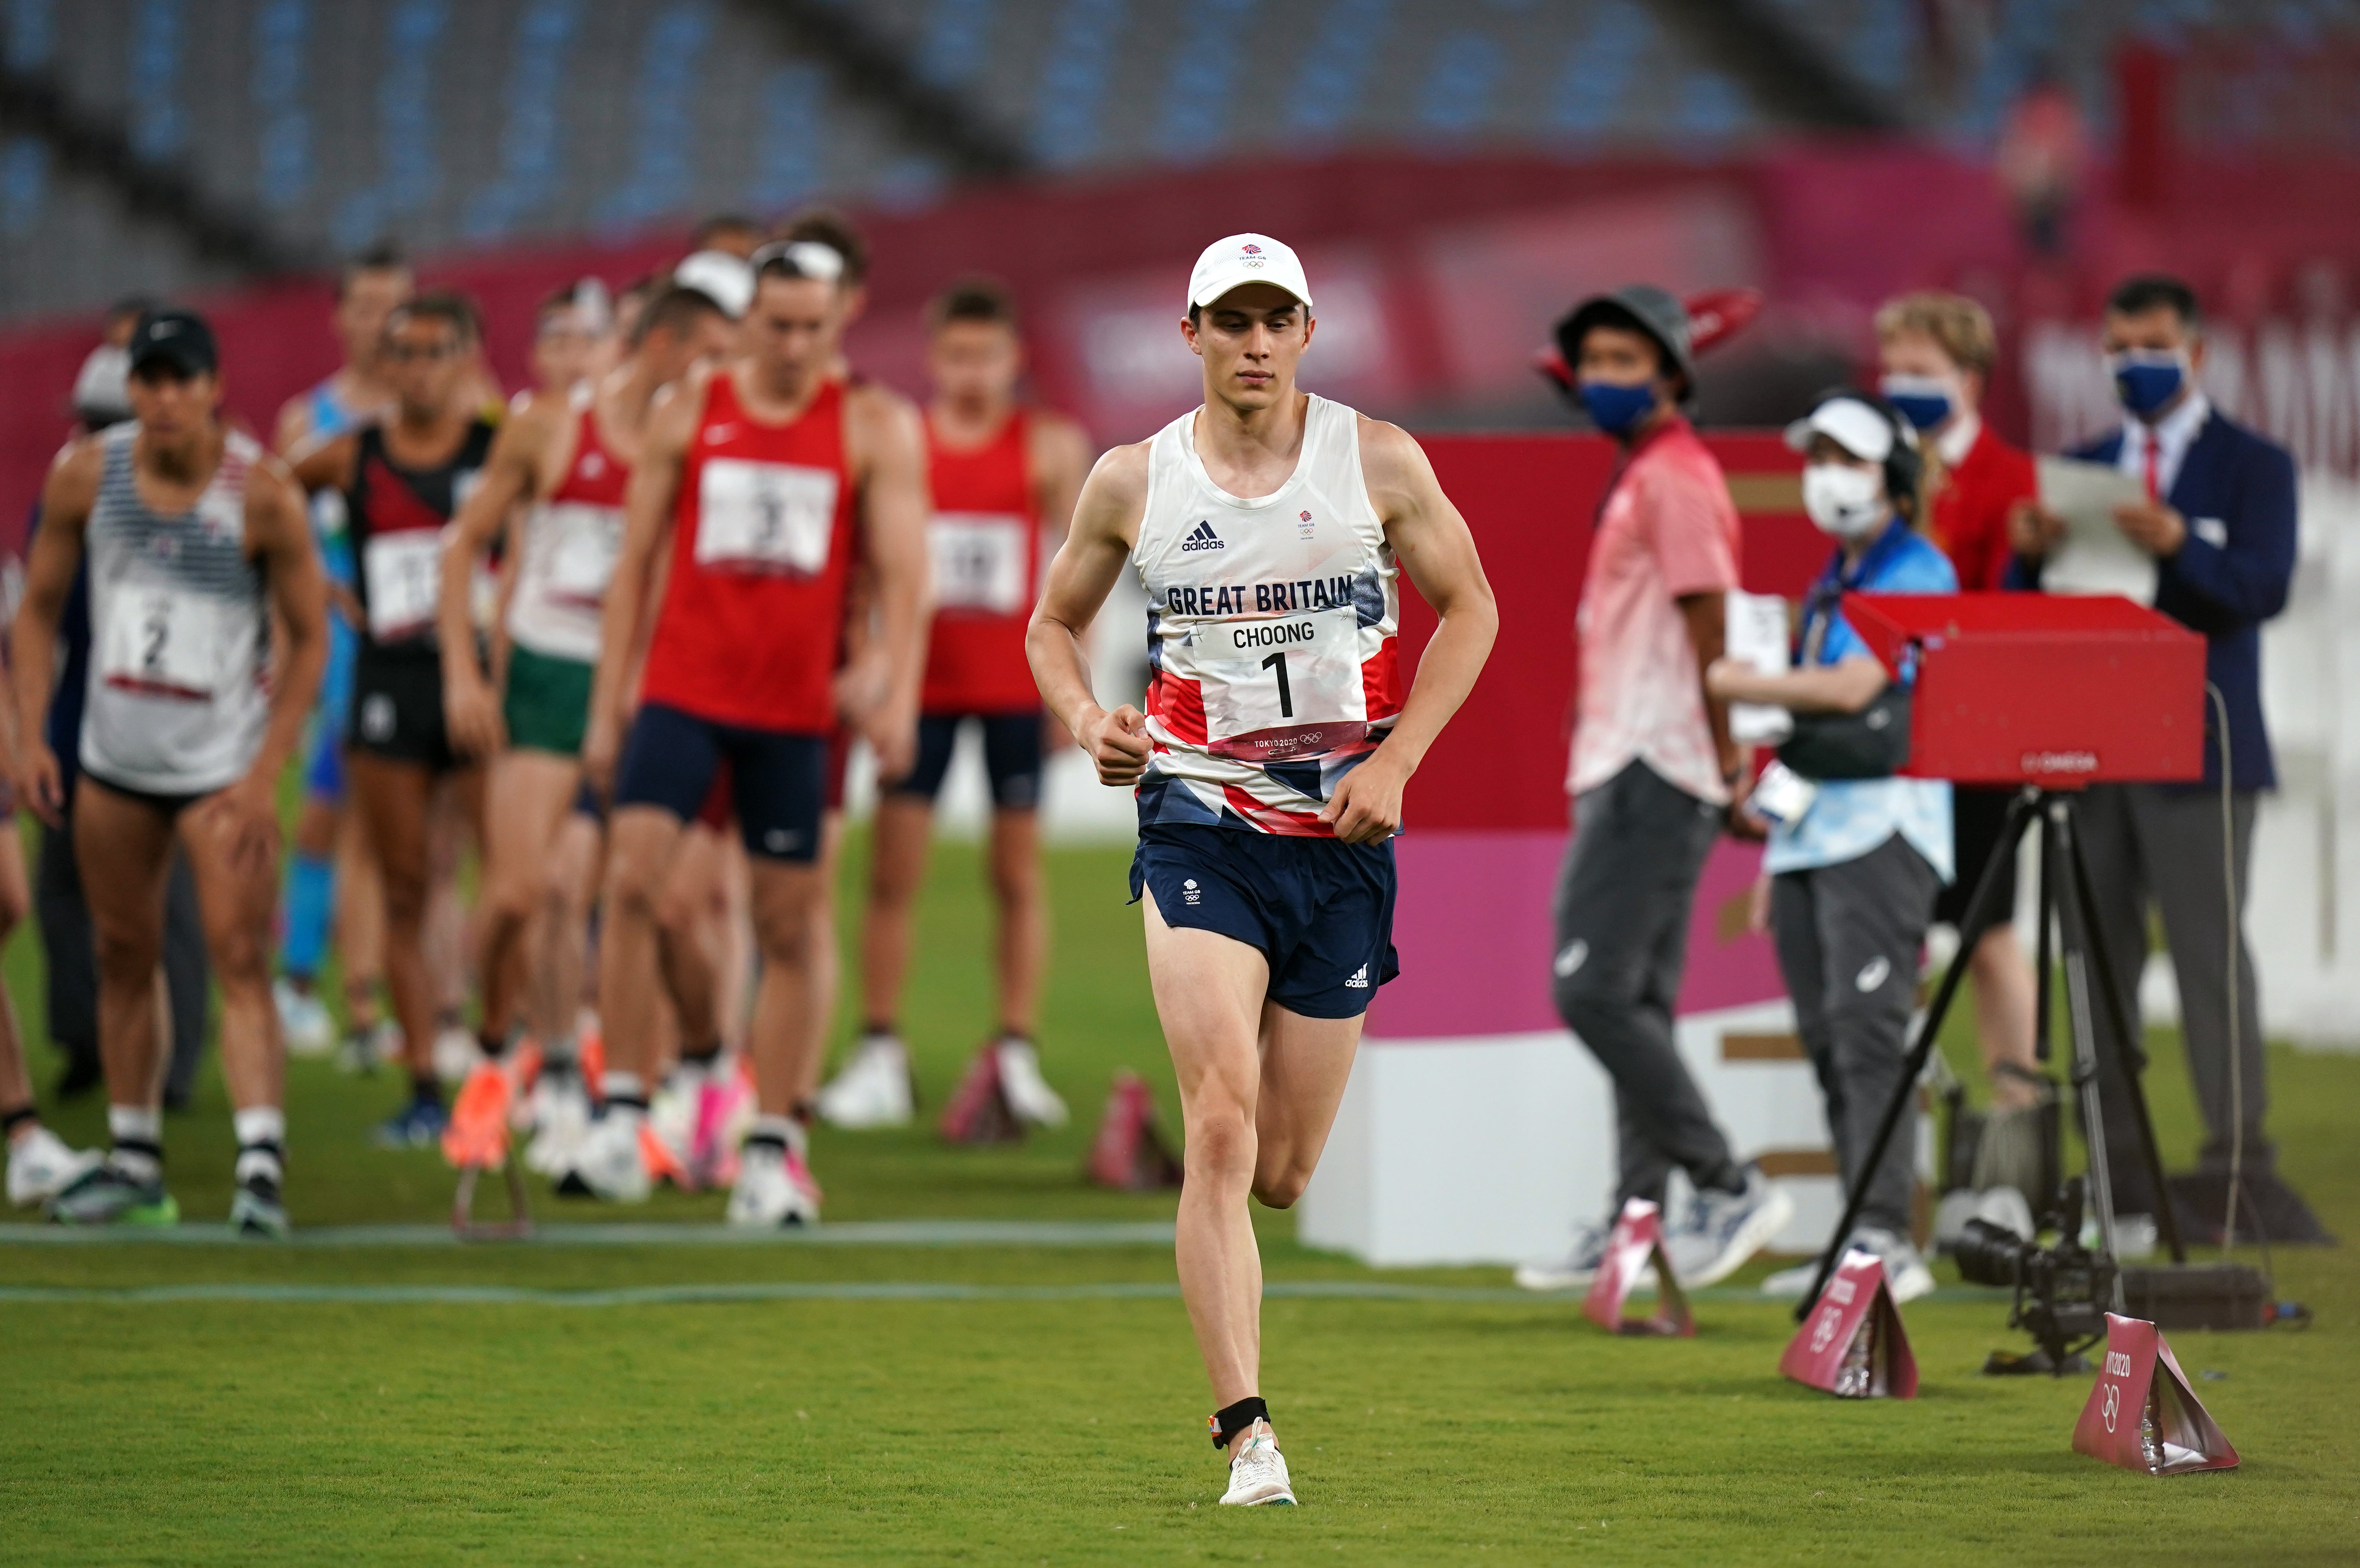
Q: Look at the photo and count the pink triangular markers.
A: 5